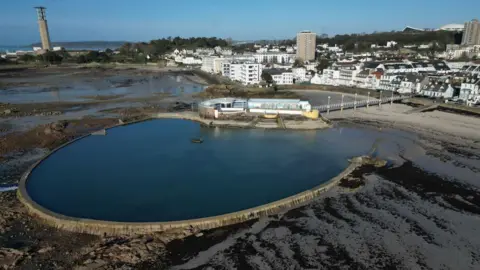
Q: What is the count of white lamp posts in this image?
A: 6